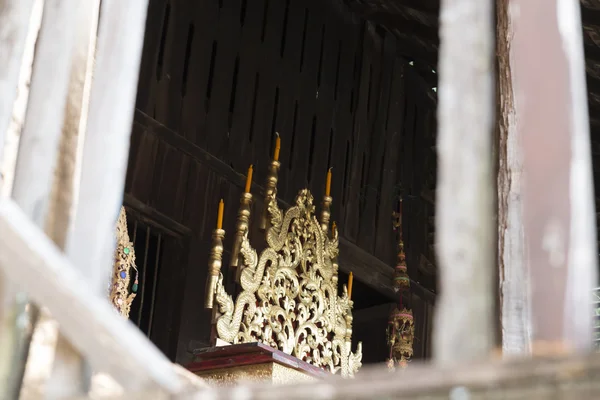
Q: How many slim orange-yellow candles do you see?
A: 6